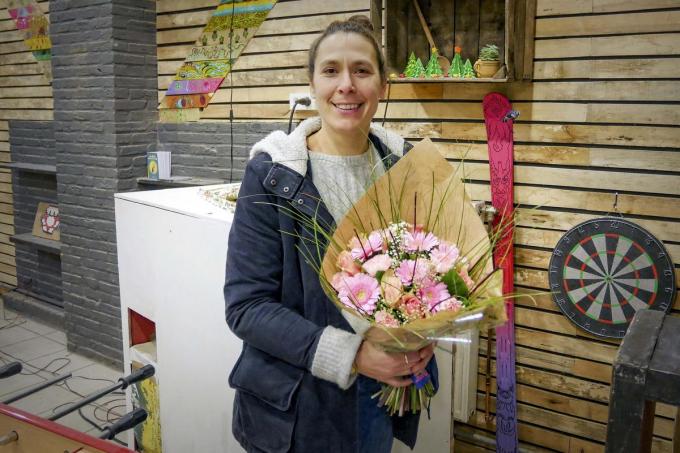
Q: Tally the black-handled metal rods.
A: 3